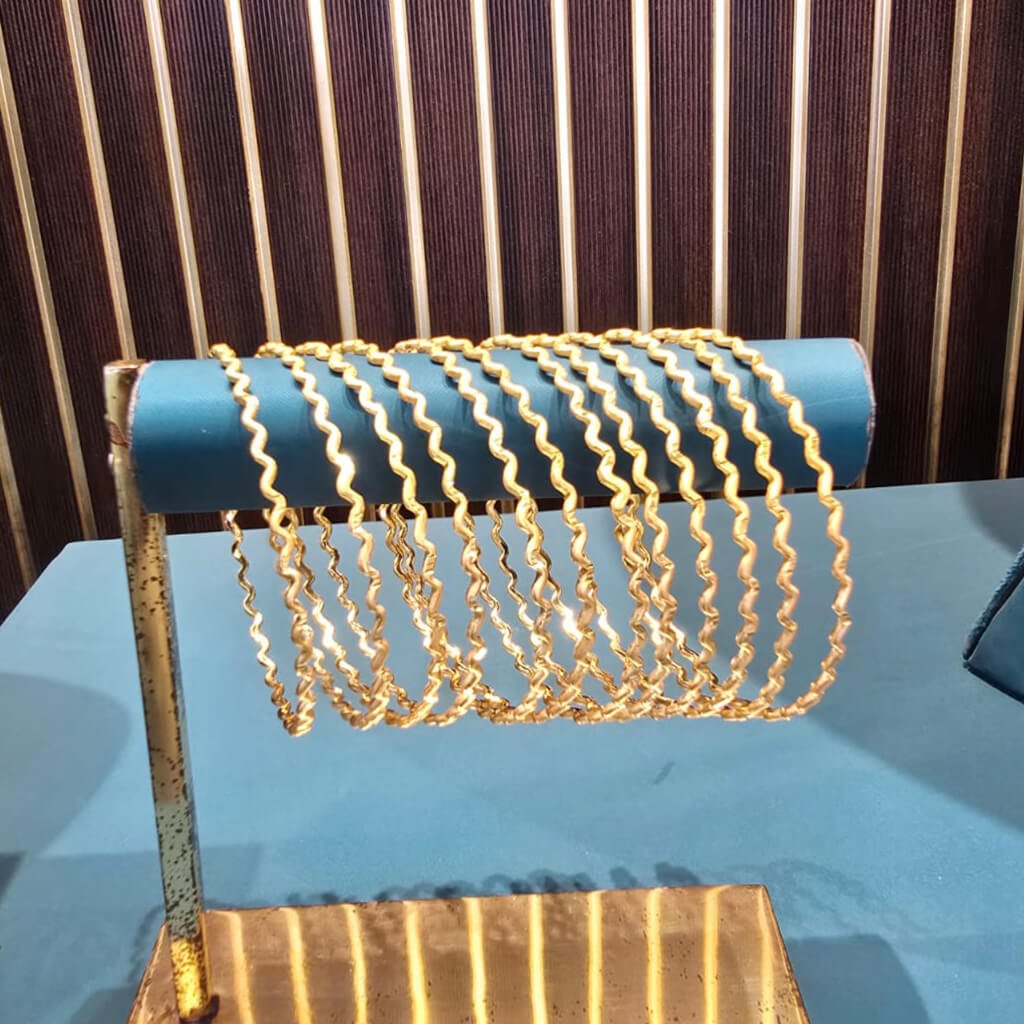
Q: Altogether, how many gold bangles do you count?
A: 12